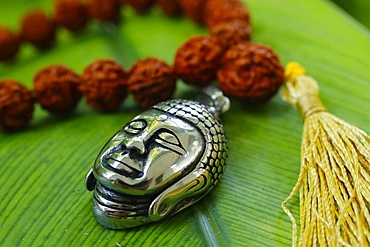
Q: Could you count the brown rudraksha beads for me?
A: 15